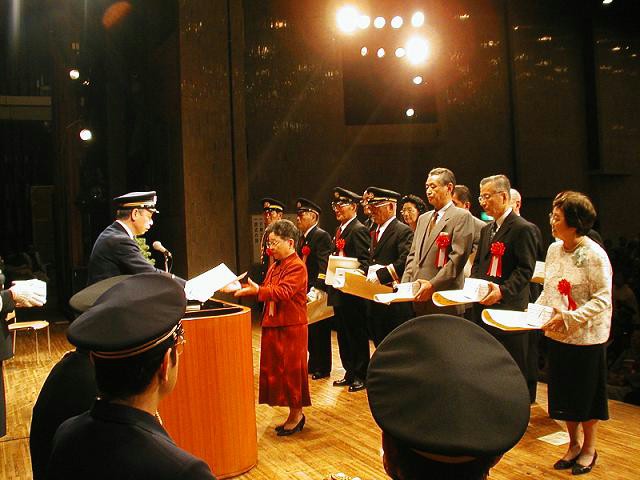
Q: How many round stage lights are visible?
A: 13